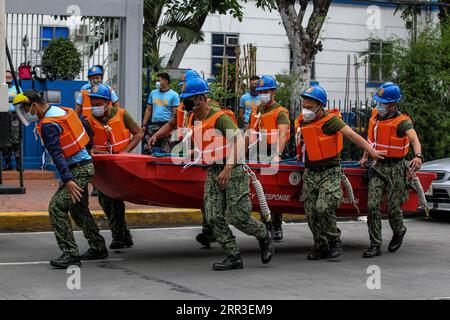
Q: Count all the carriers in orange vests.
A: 7